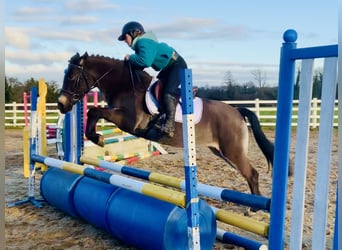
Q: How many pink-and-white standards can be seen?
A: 2